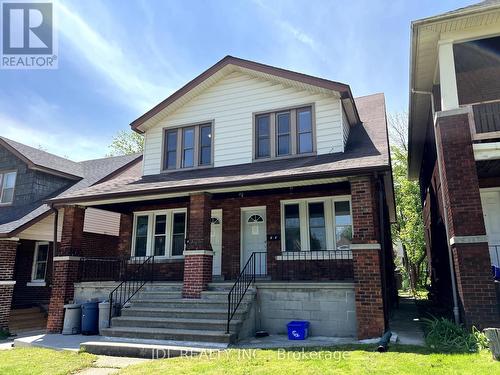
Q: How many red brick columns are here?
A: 5